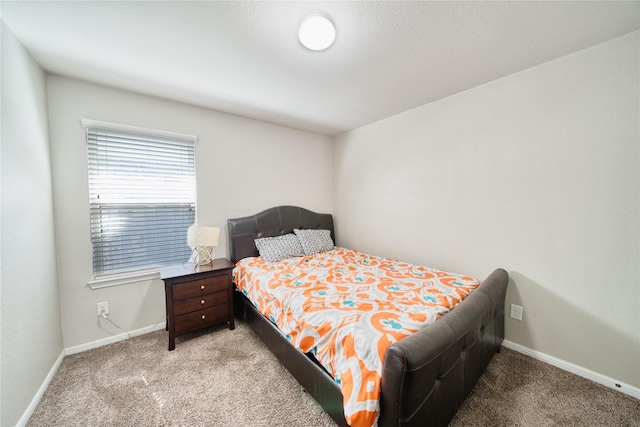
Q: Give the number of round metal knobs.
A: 3